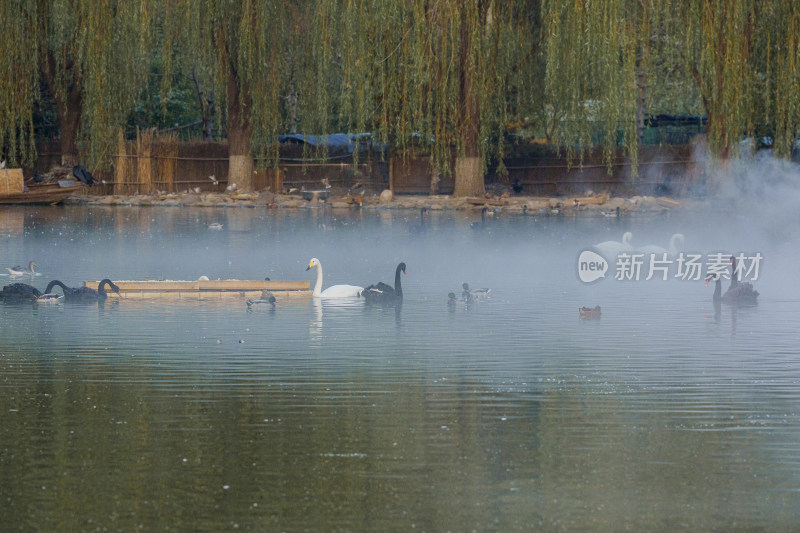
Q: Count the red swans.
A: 0